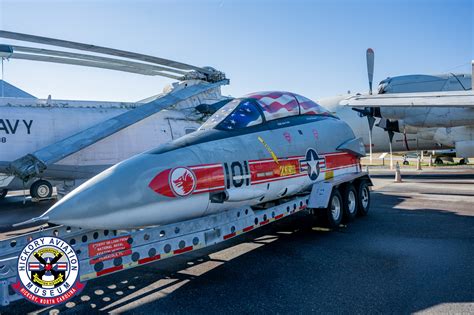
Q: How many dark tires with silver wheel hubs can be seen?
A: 4